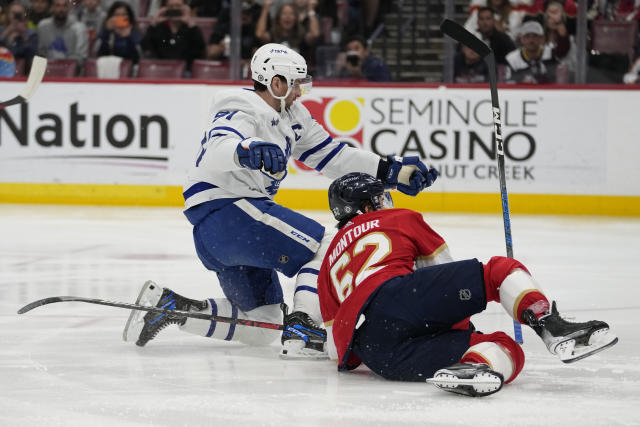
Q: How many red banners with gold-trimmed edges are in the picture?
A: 0